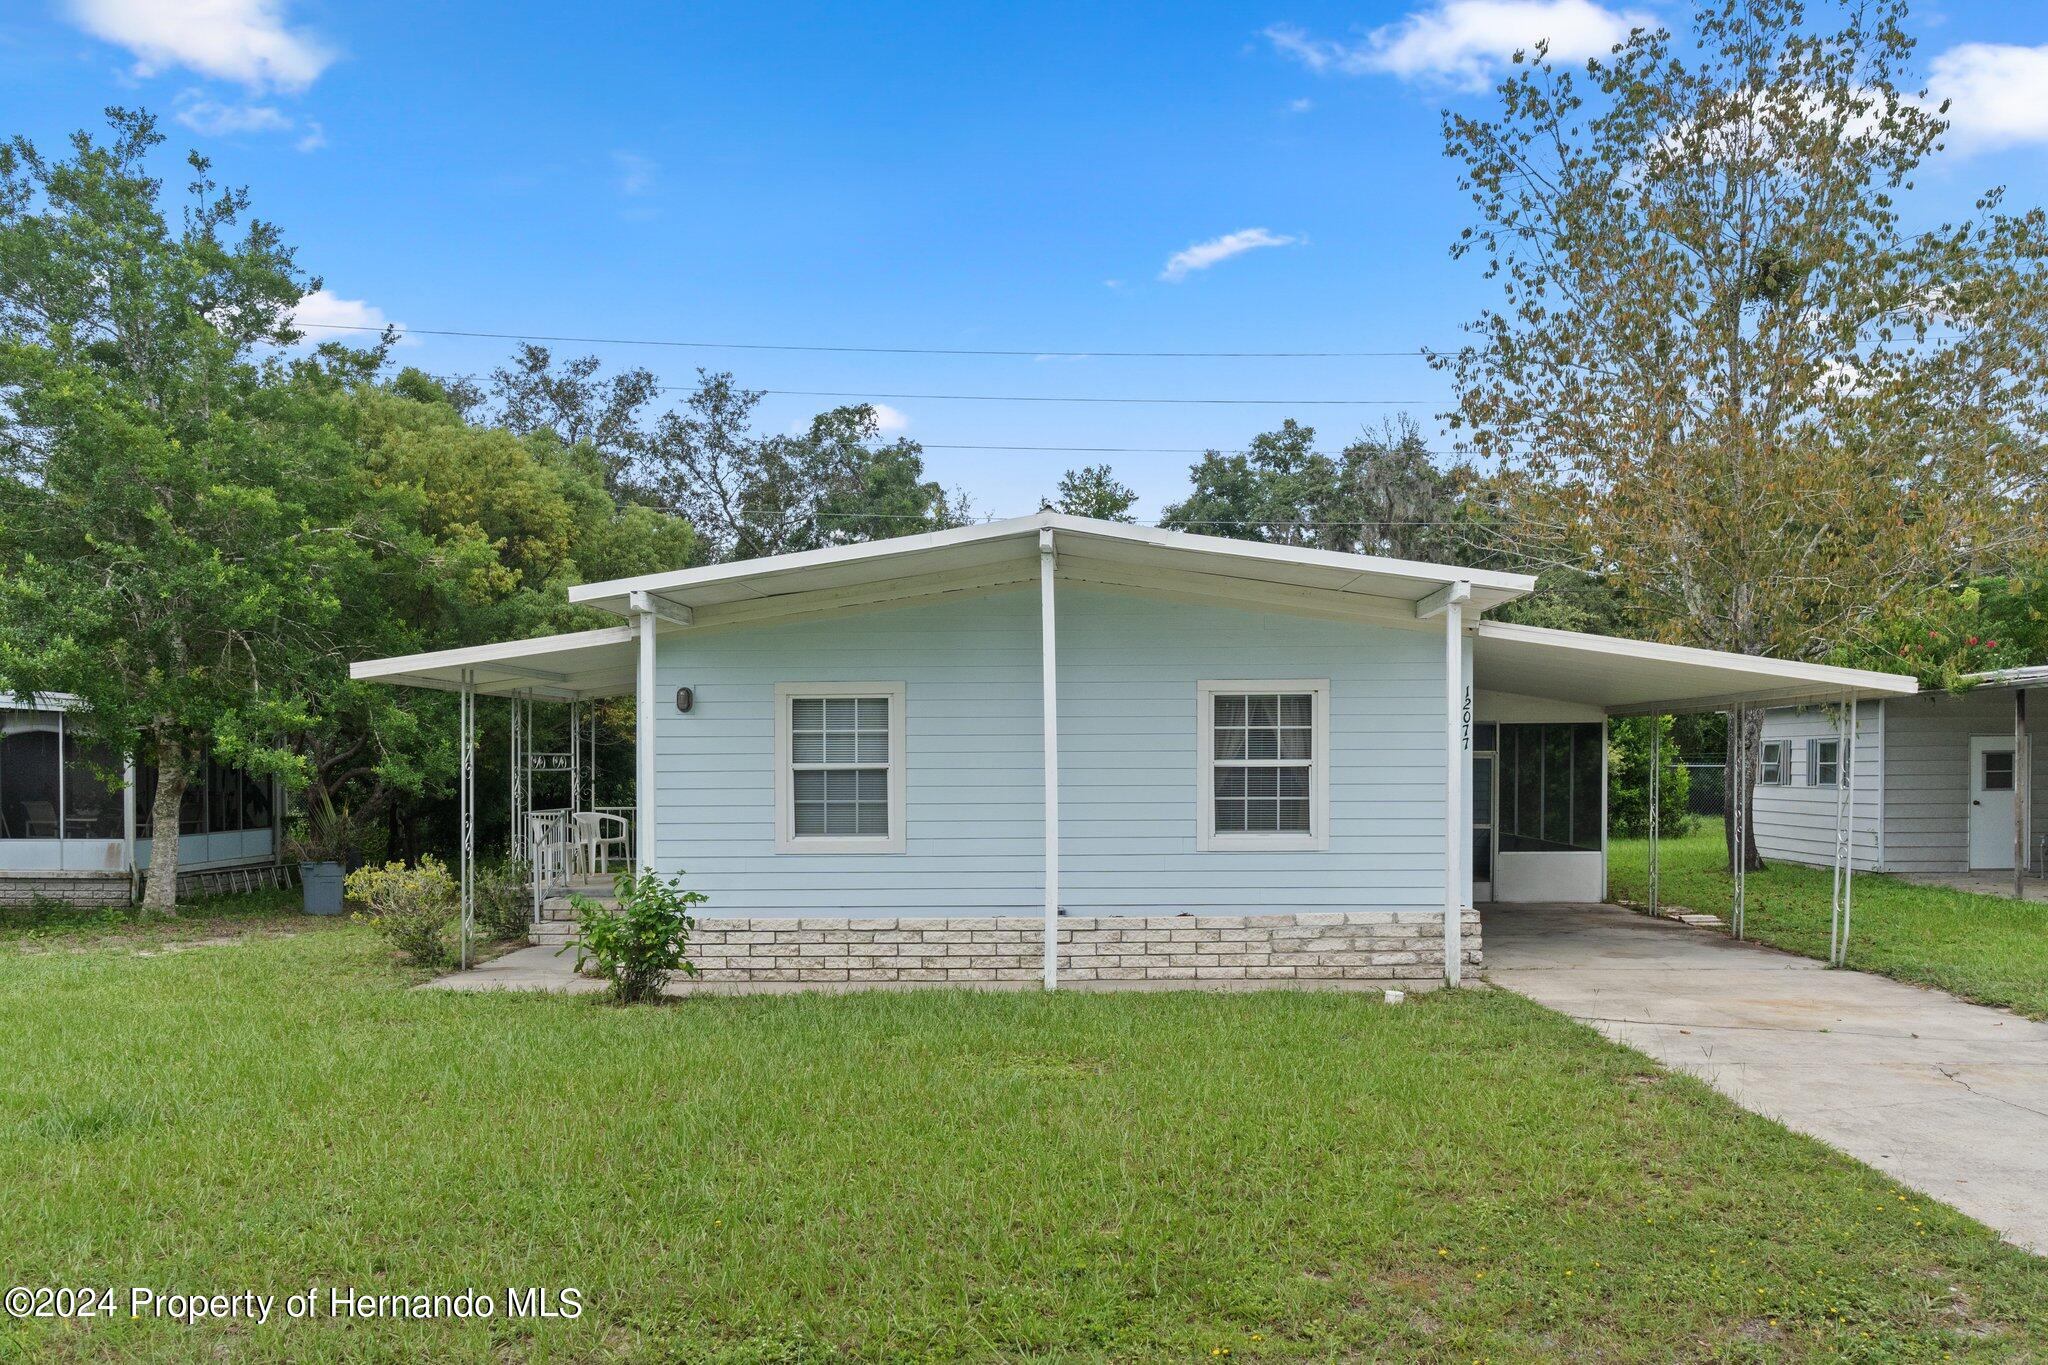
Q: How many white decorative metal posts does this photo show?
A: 6